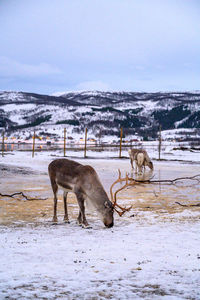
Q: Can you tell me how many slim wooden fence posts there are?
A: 6